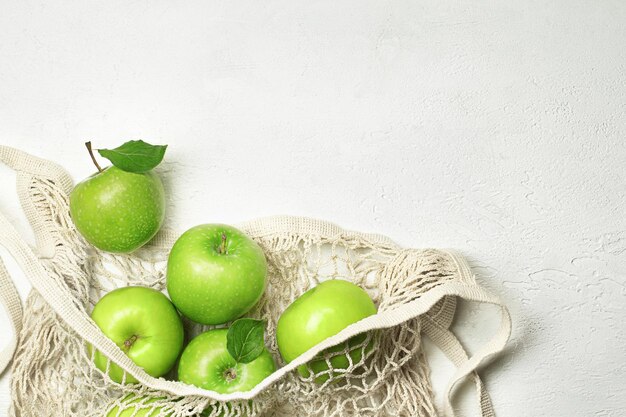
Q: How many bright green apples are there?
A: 6